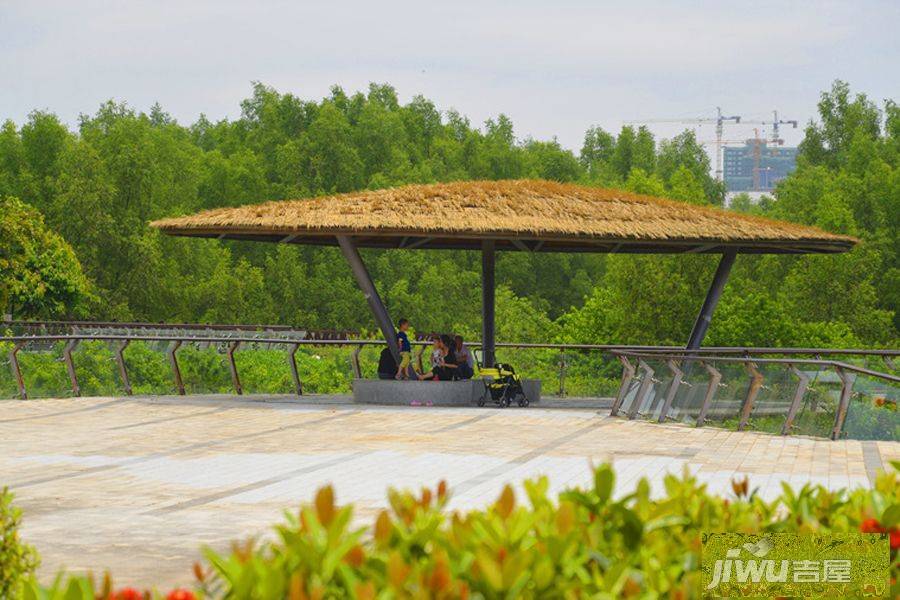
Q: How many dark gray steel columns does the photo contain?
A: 3